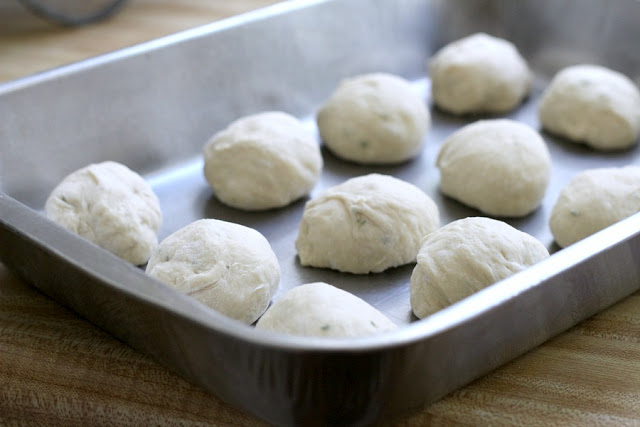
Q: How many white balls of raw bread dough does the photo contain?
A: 11